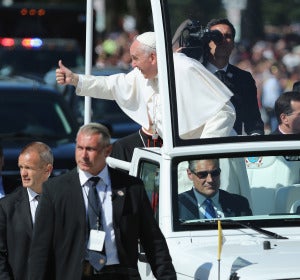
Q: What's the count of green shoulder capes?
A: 0